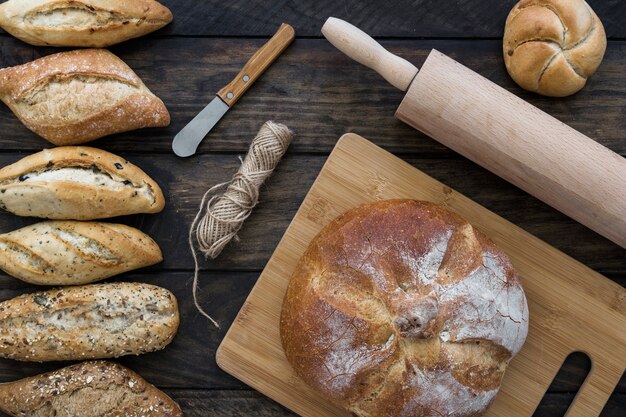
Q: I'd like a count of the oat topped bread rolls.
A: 2